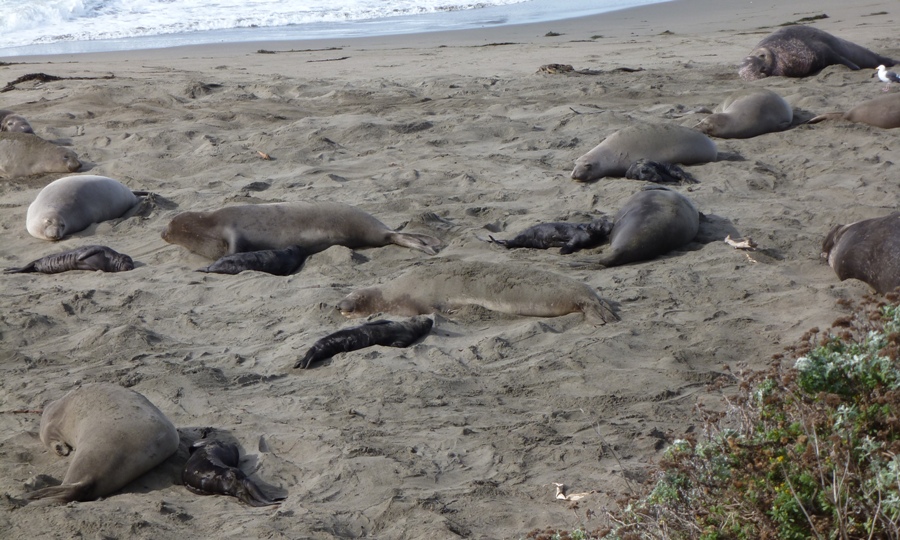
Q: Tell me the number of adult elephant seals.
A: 12